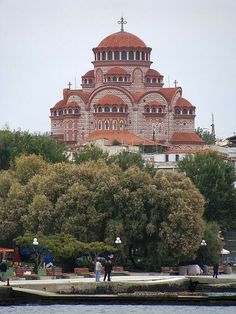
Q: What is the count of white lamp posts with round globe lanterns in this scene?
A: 3